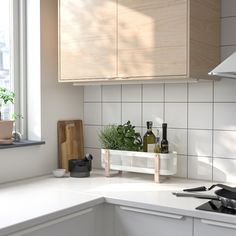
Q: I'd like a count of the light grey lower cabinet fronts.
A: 3